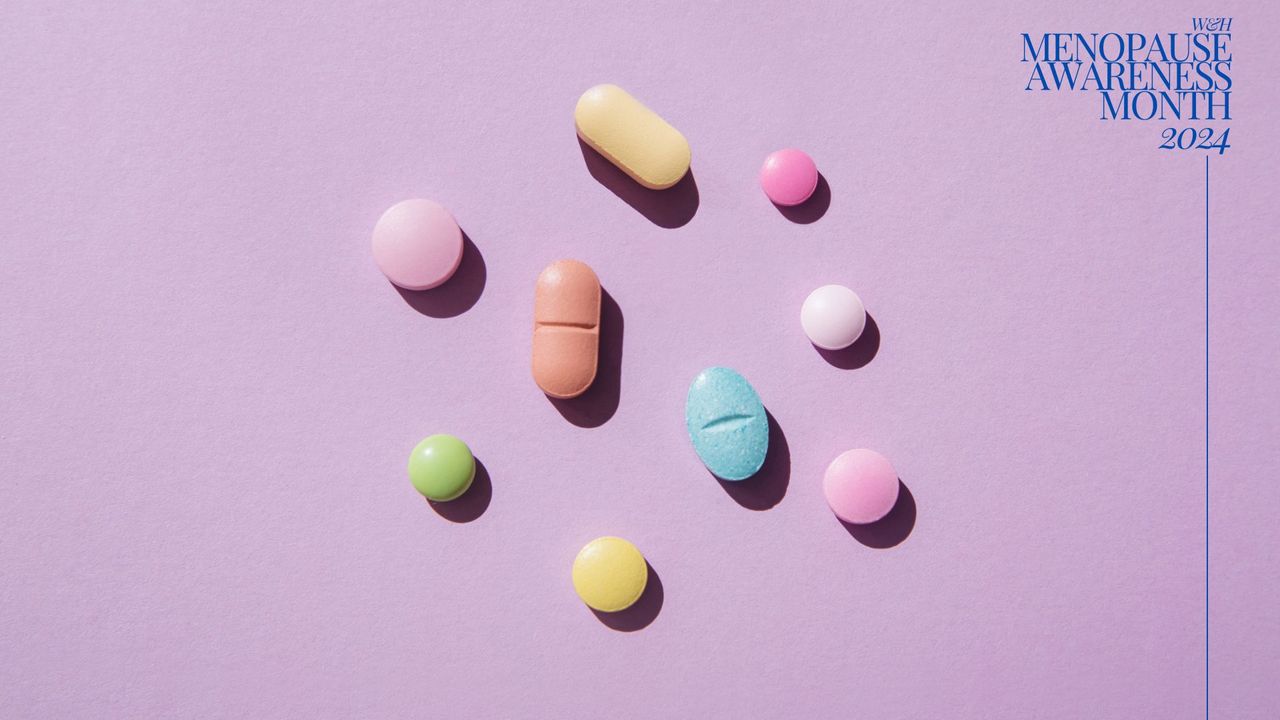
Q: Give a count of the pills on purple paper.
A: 9